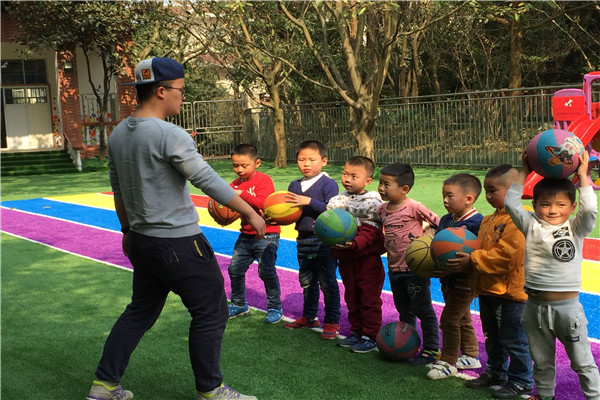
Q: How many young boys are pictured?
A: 7